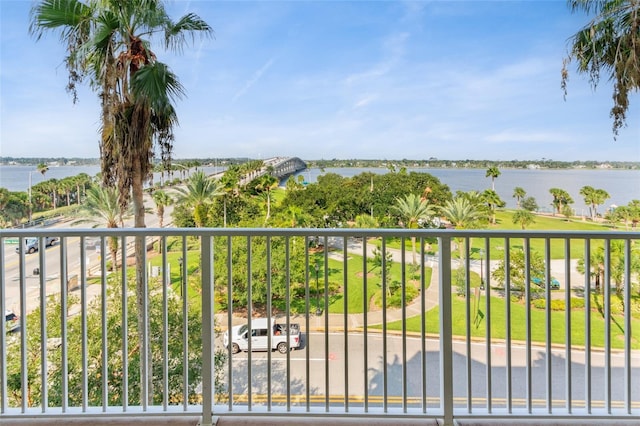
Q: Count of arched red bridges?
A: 0